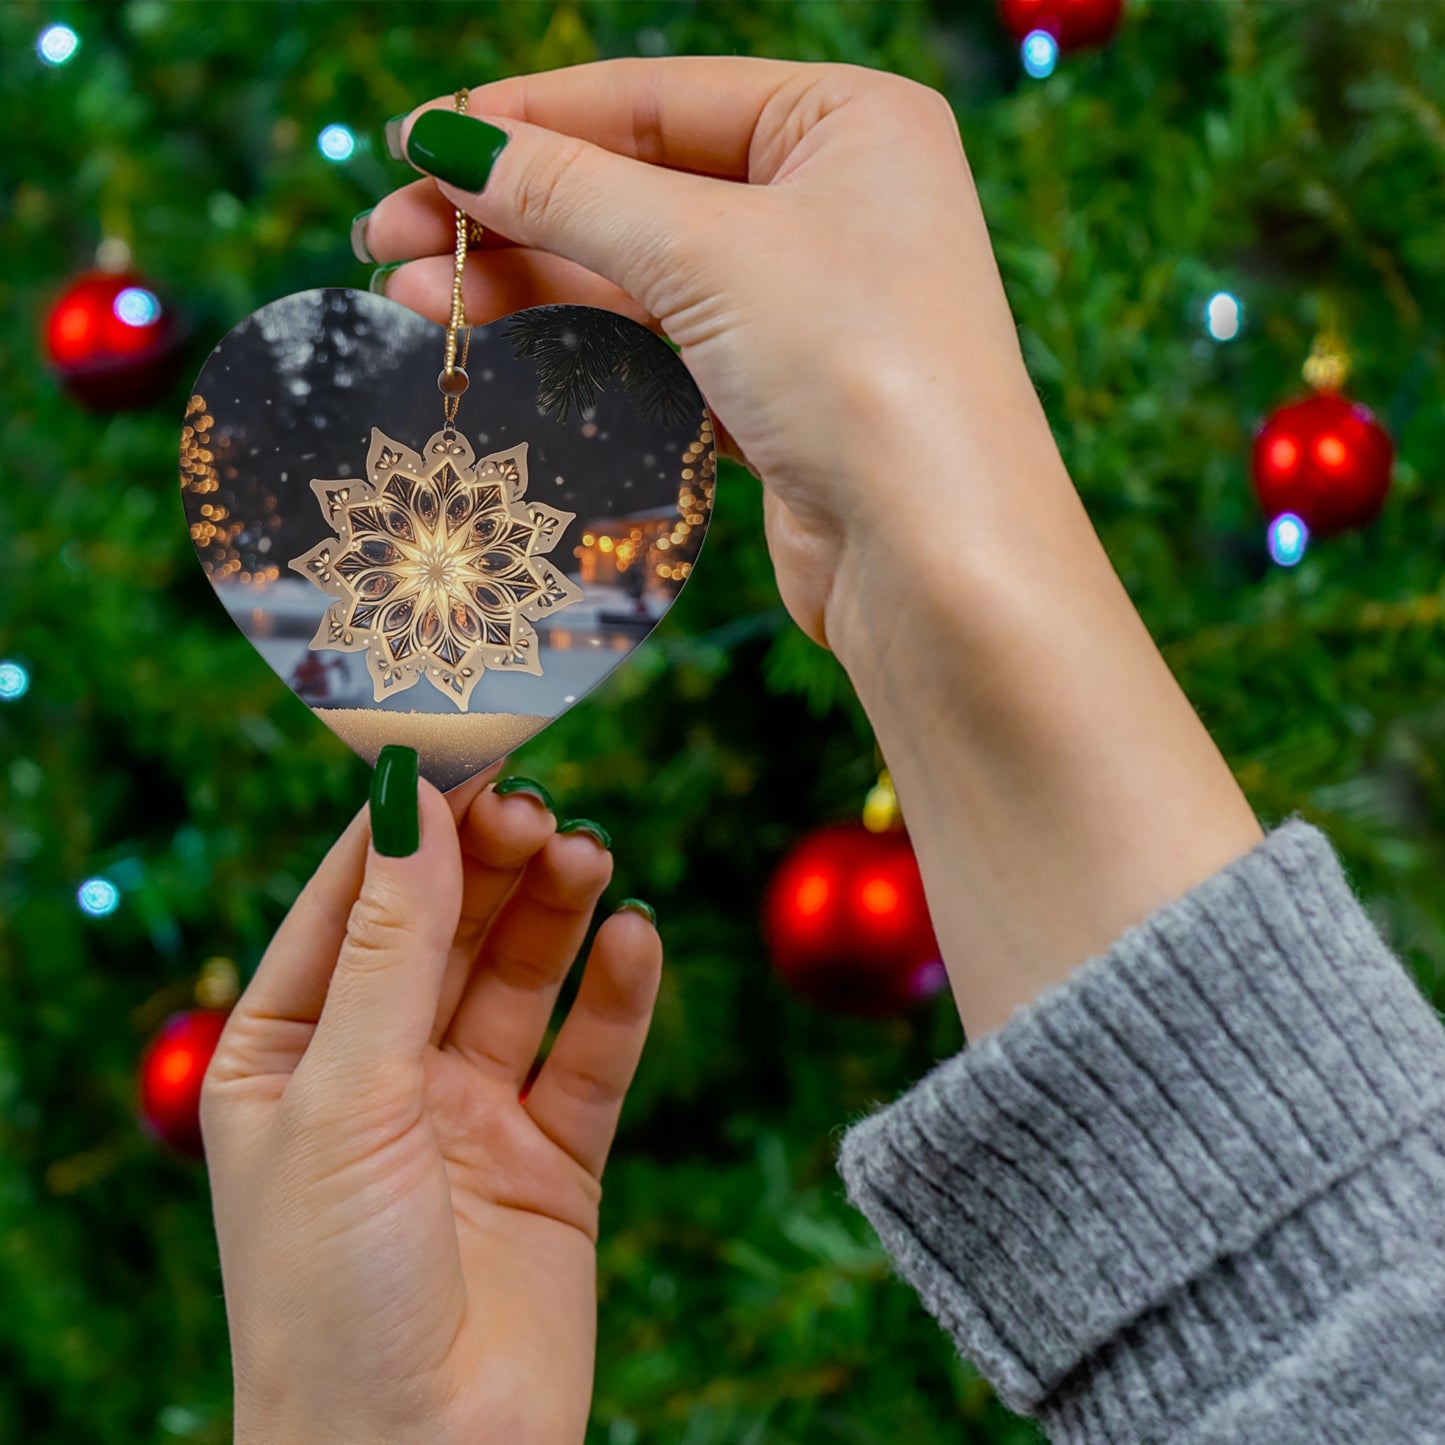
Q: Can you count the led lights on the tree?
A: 8